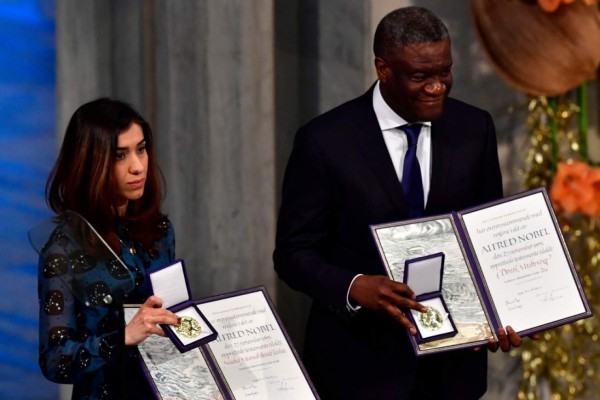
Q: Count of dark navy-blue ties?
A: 1